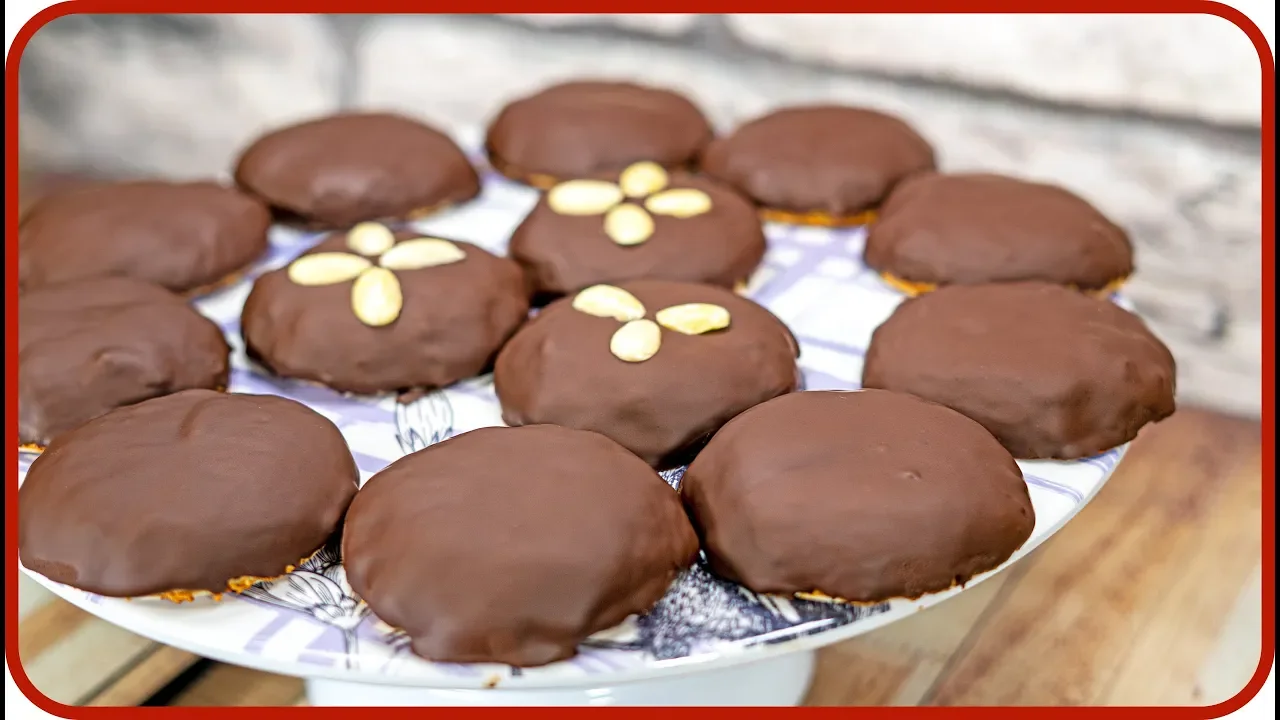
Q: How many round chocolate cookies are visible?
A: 13